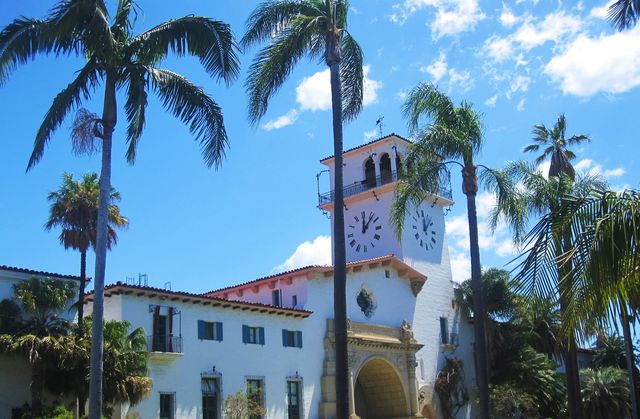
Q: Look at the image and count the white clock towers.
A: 1